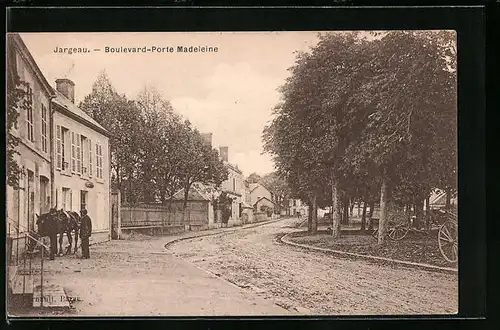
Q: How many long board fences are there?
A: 1